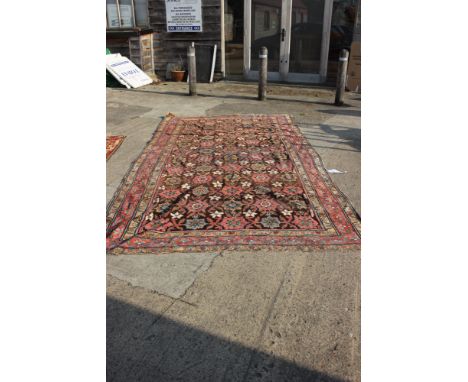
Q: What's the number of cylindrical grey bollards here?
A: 3